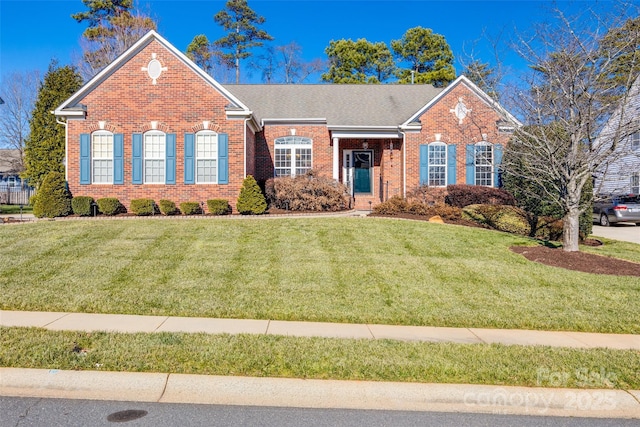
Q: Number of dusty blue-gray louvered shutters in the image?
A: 10